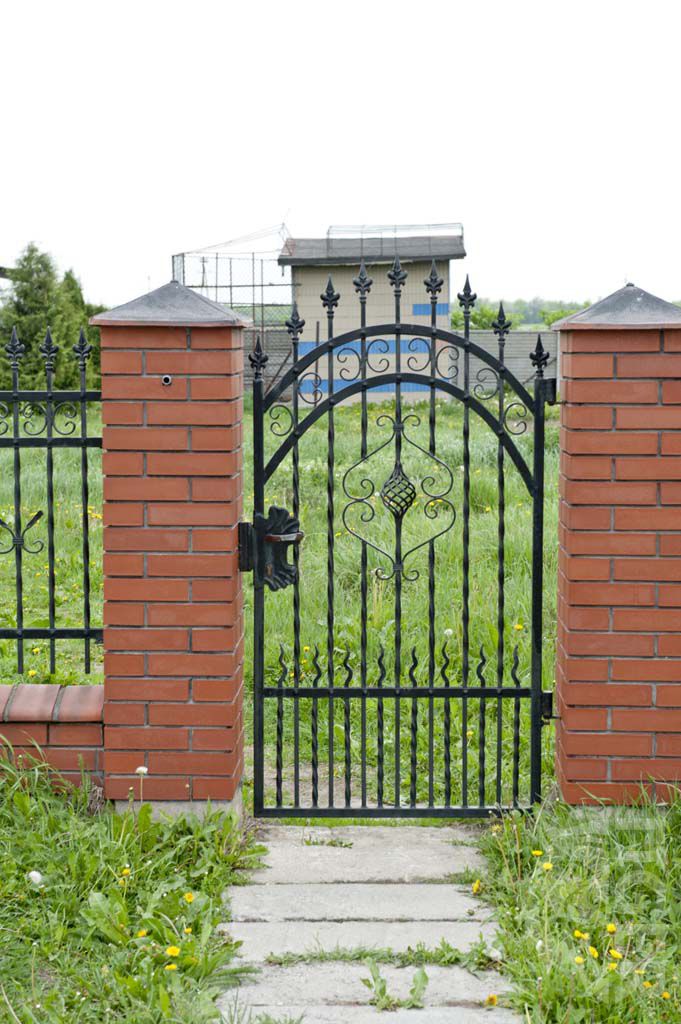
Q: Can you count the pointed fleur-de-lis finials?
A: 12